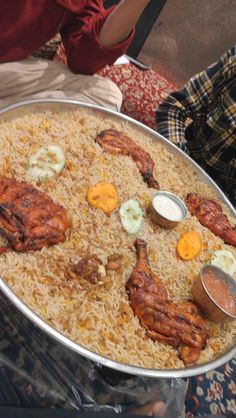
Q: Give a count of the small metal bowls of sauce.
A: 2